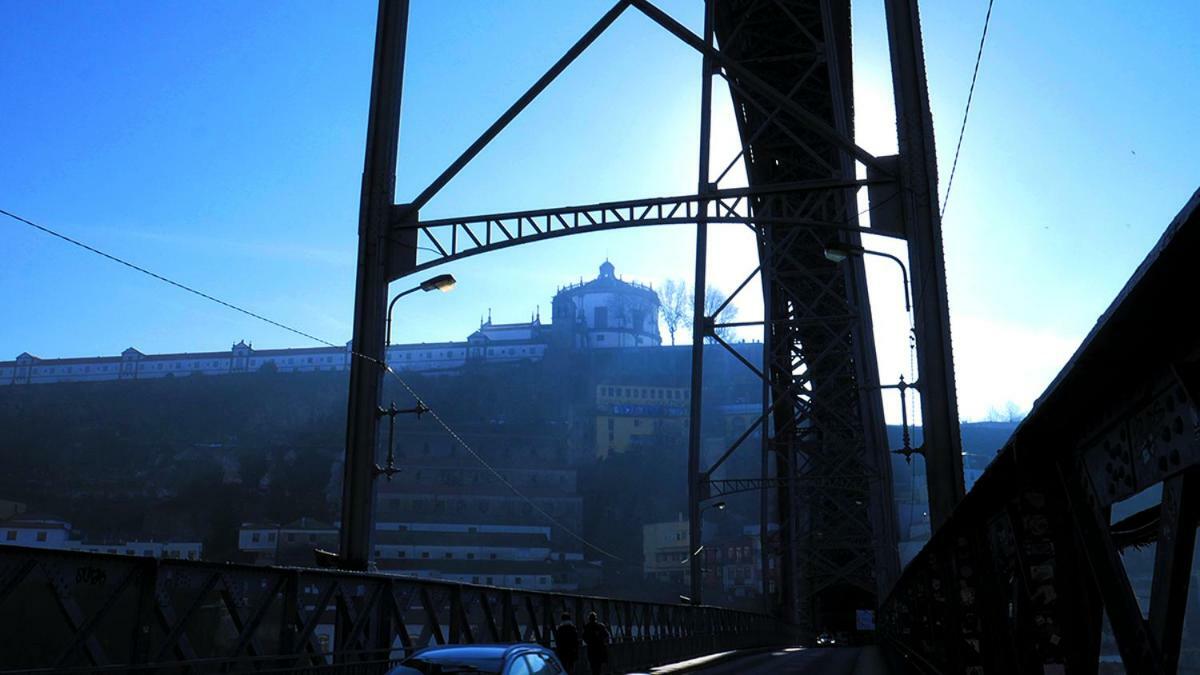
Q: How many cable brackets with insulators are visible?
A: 2